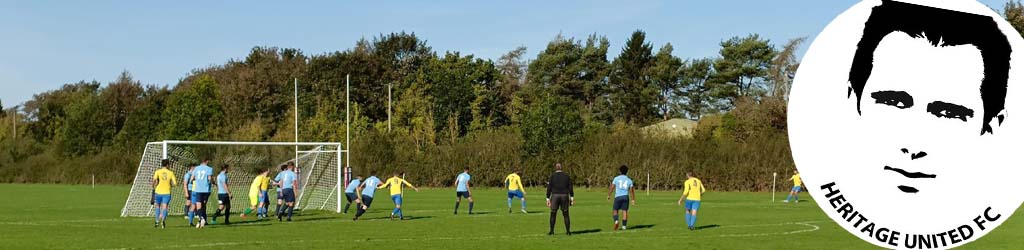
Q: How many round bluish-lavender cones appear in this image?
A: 0